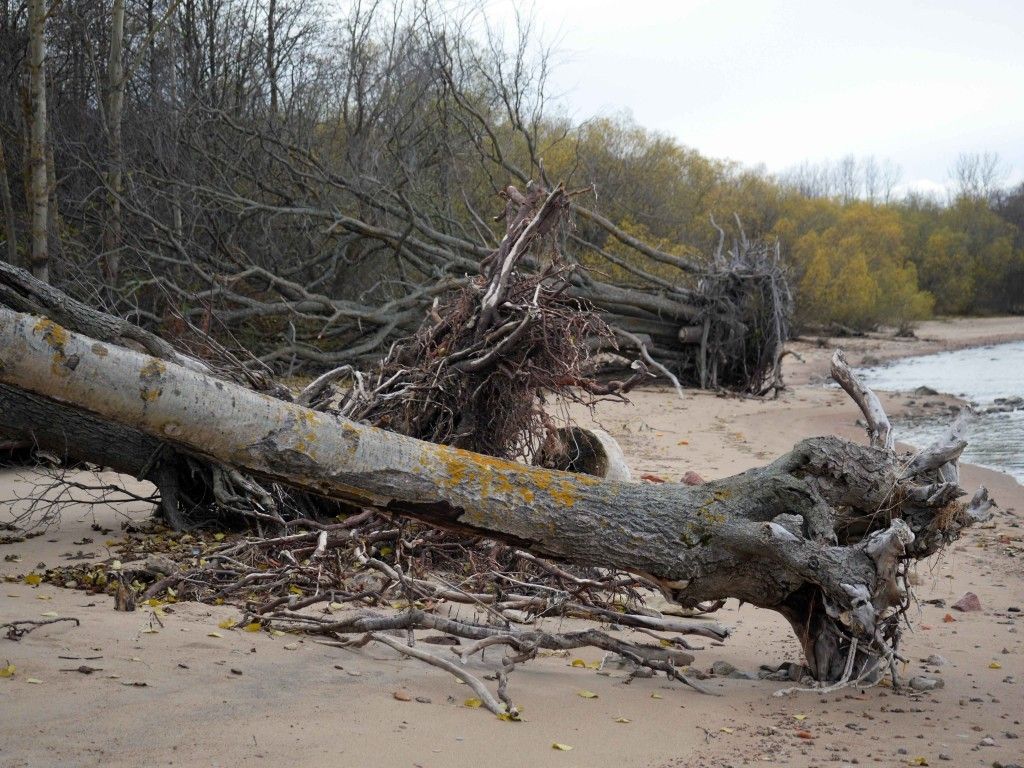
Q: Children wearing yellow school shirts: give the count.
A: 0